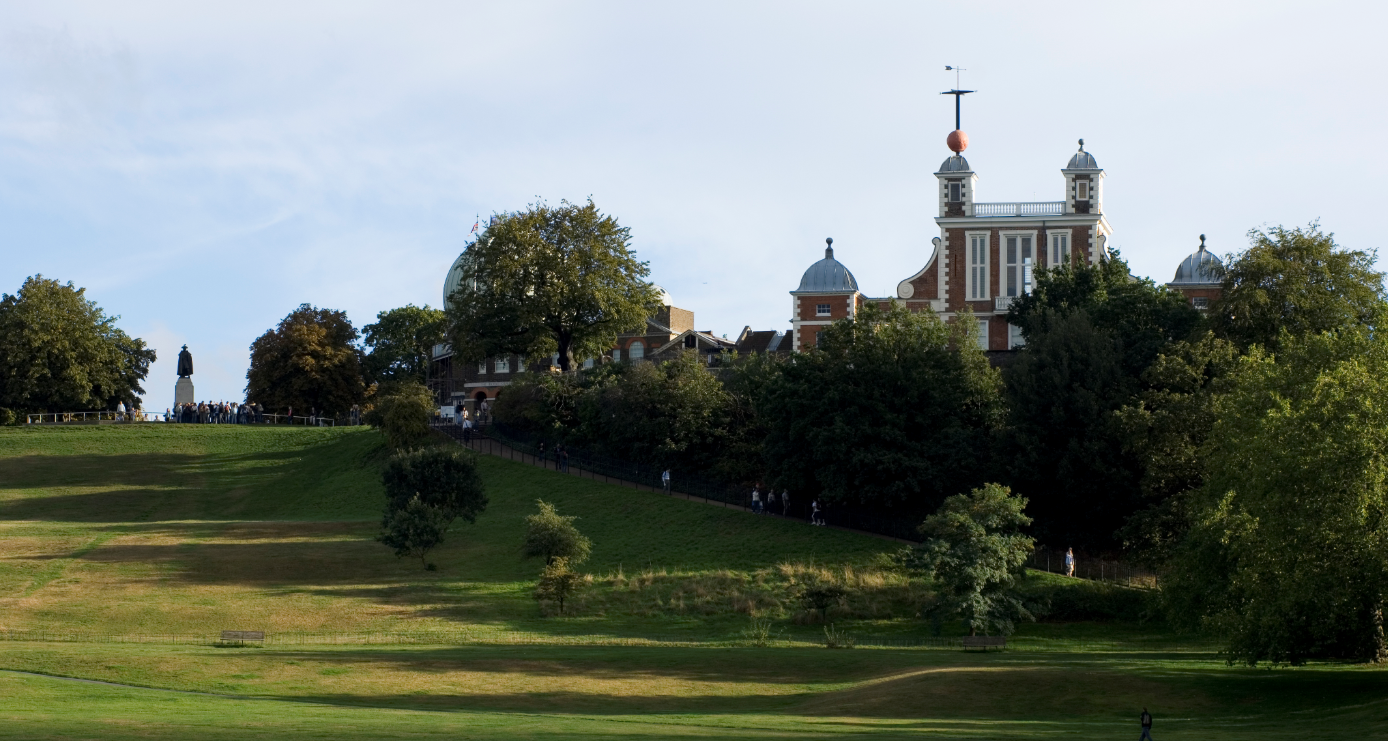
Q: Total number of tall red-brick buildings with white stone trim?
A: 1